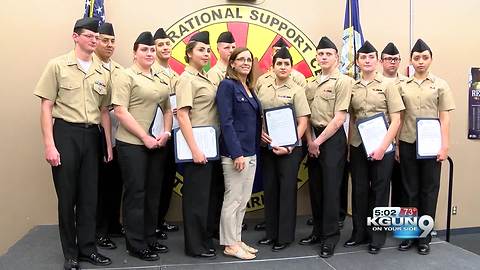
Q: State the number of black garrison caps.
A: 12